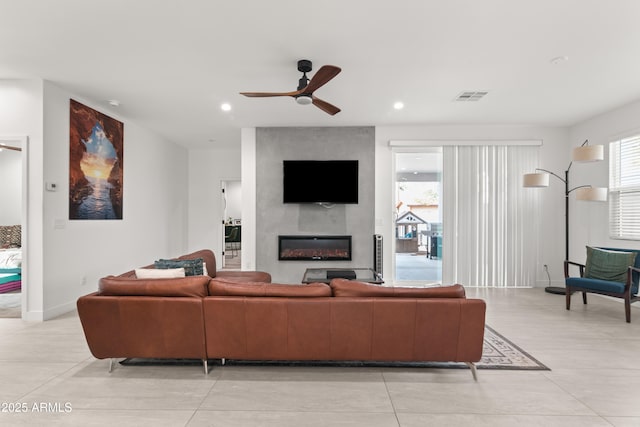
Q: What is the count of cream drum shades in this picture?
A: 3